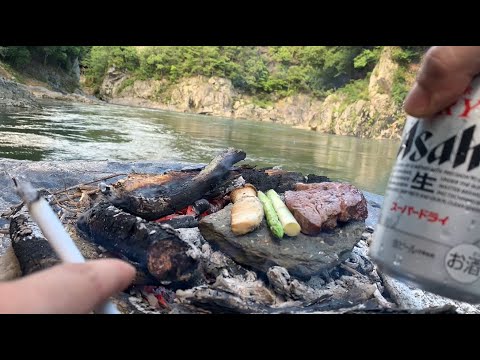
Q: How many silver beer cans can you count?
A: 1